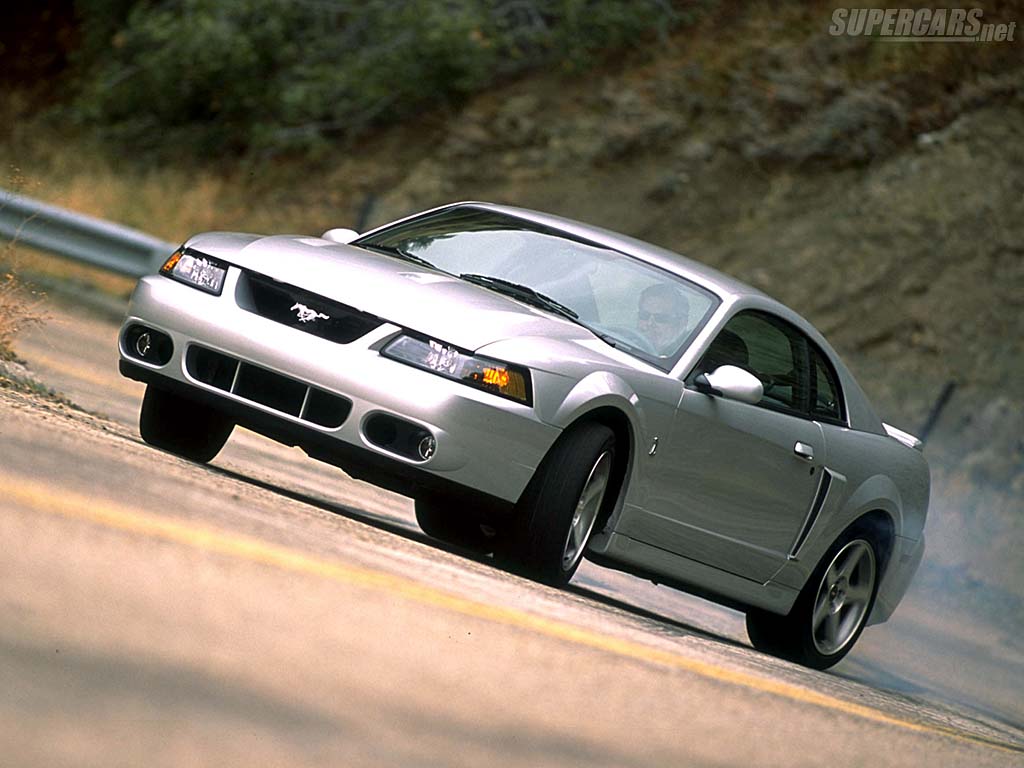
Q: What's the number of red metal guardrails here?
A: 0